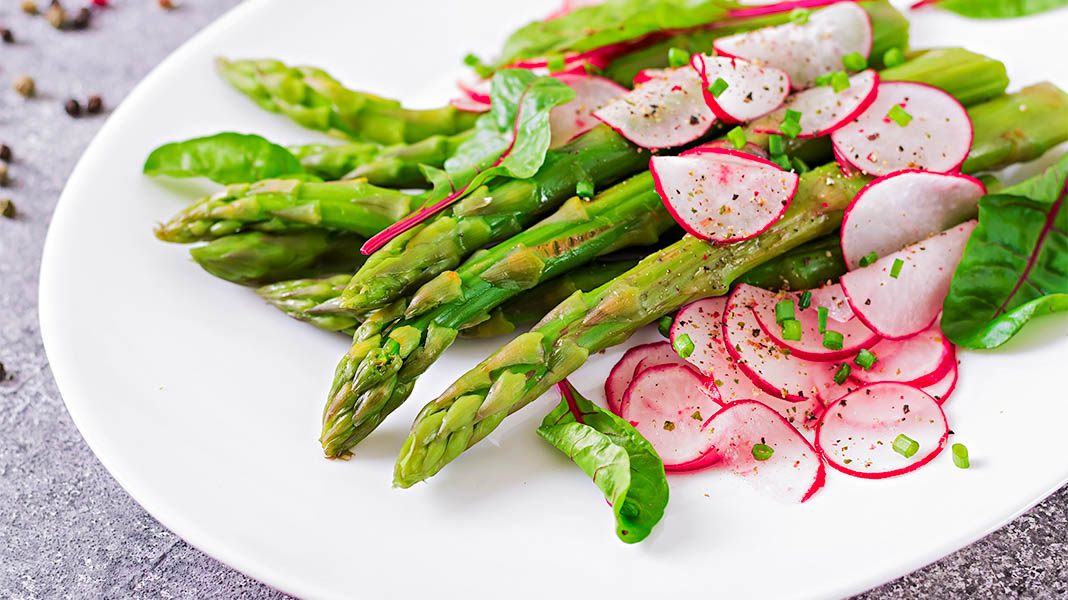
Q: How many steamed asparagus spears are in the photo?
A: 8